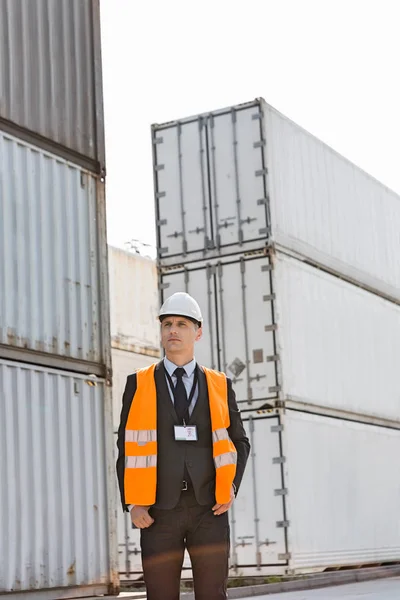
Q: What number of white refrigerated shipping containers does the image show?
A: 3